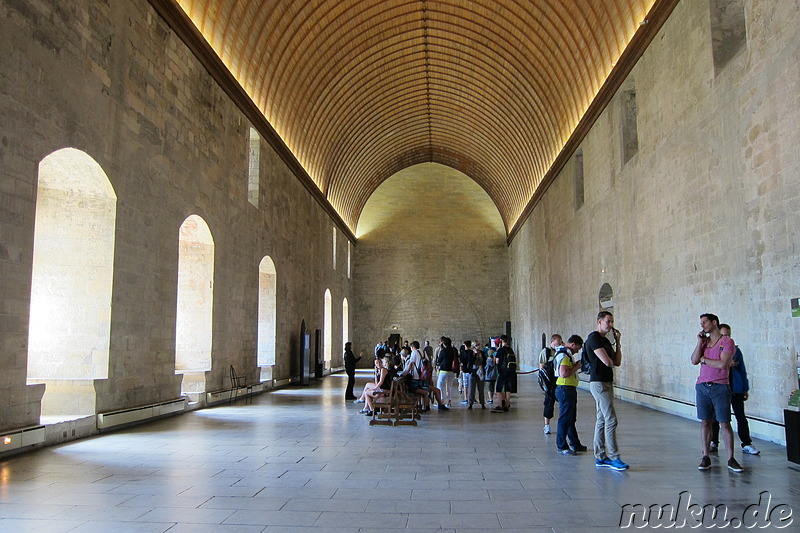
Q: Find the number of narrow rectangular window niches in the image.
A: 6